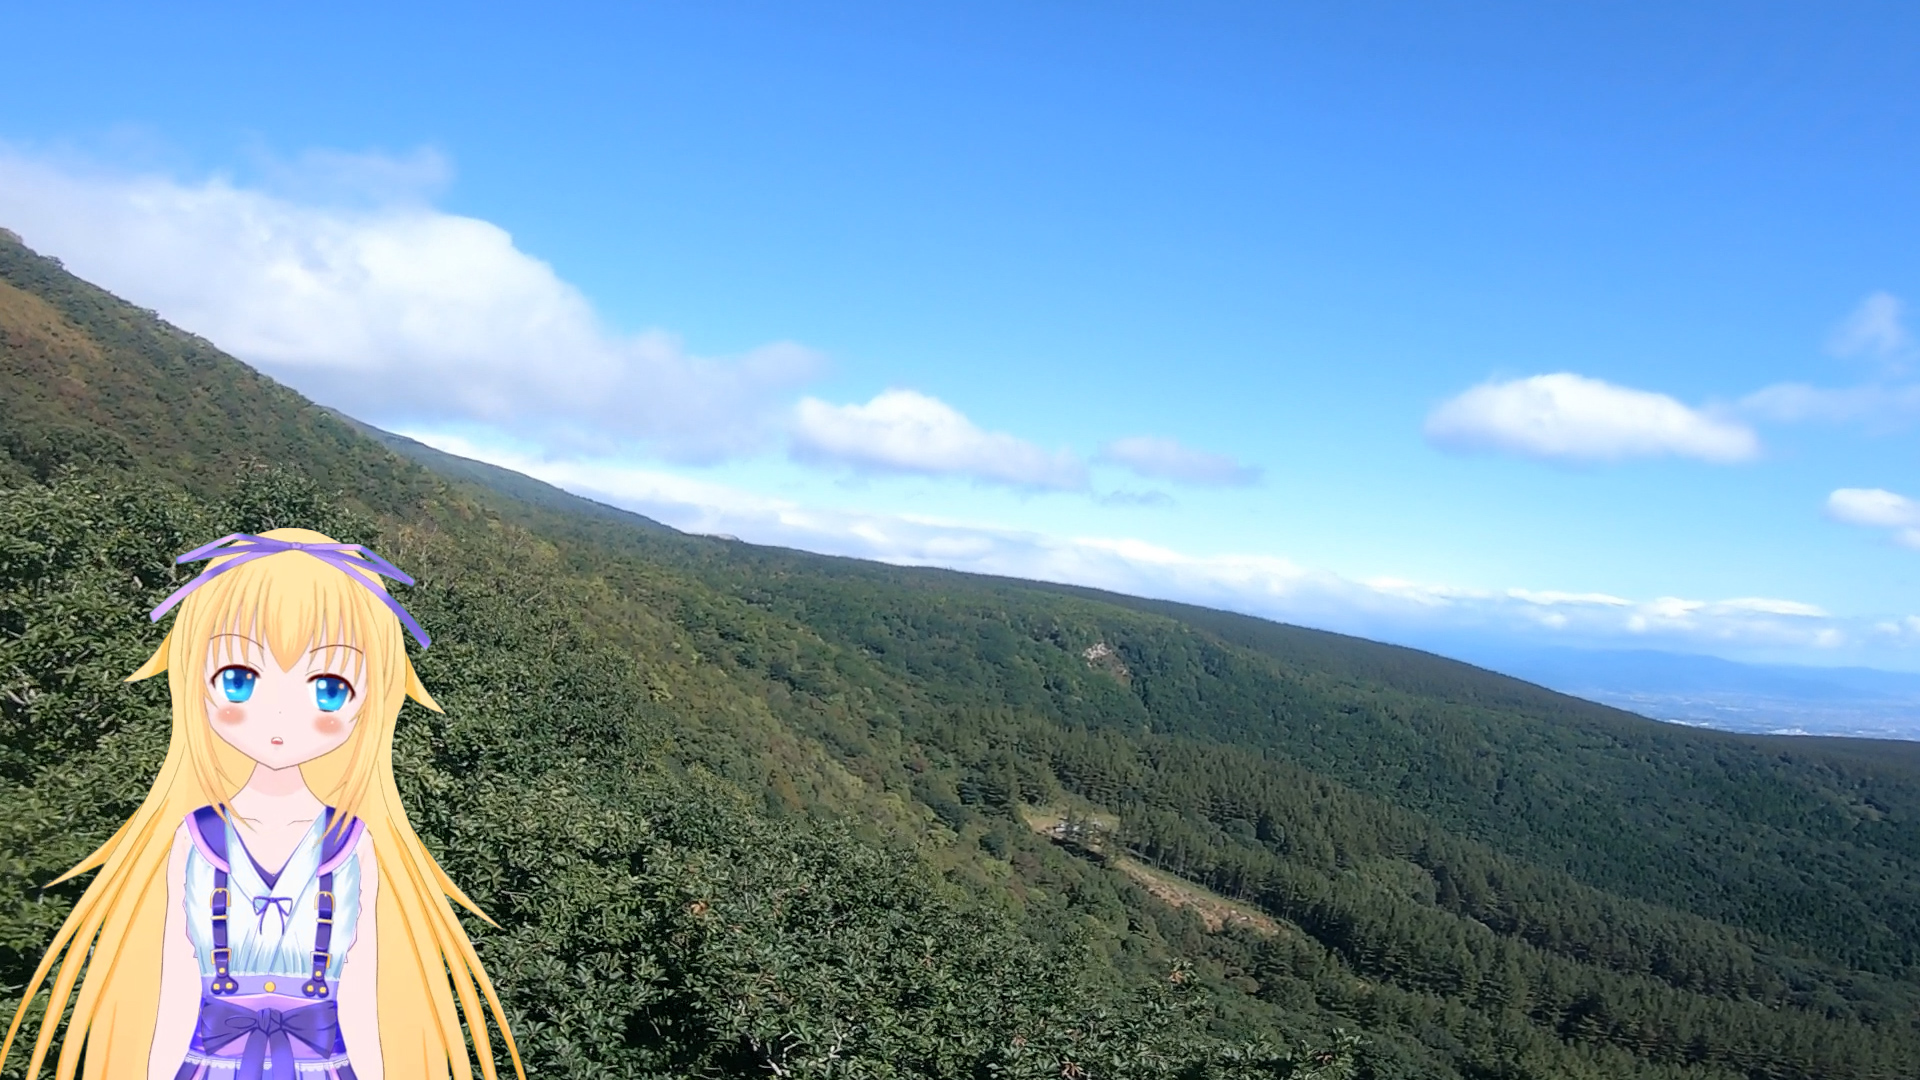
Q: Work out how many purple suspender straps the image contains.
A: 2